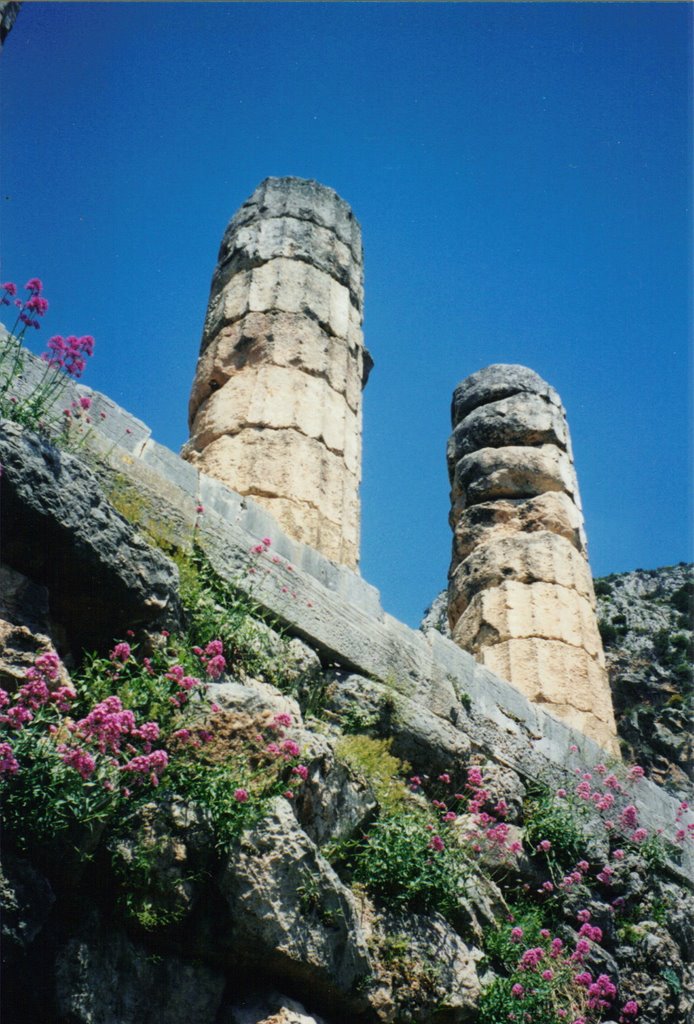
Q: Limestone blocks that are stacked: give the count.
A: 15